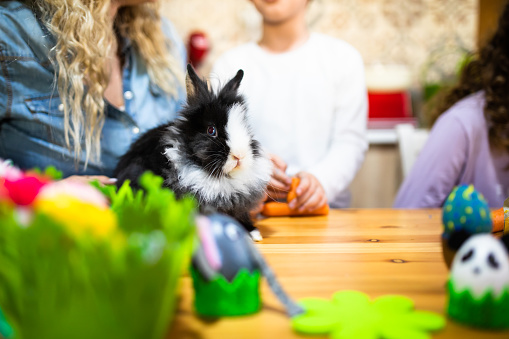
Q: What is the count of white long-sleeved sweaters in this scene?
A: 1